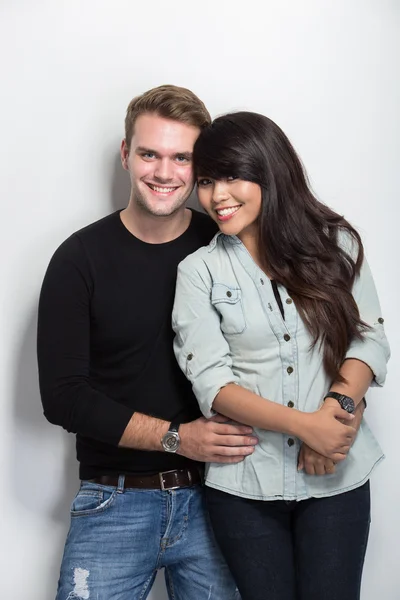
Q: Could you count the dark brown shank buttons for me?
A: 8